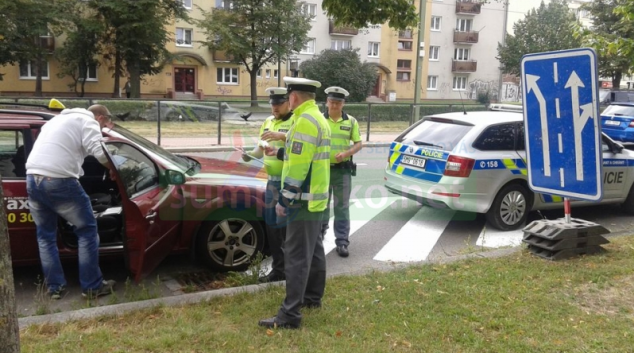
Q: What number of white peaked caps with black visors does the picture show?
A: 3